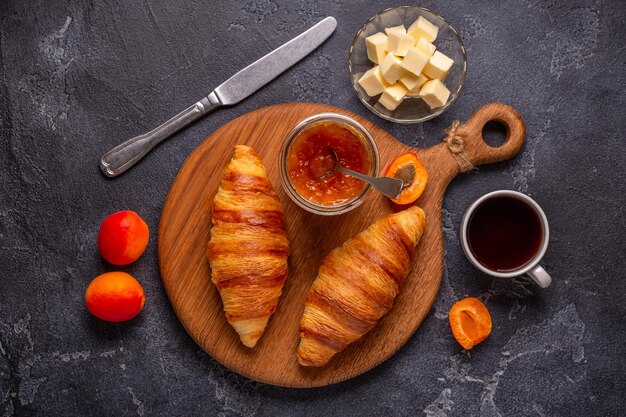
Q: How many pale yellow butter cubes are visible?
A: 12